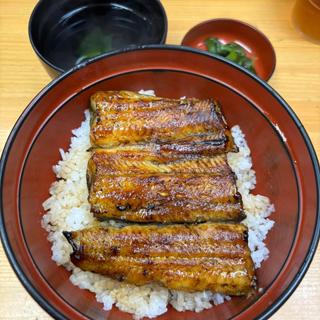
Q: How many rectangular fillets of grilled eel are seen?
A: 3